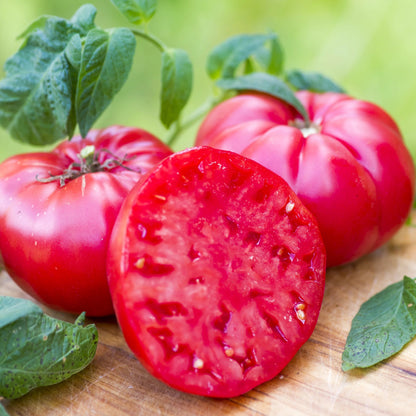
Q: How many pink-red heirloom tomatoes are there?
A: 3